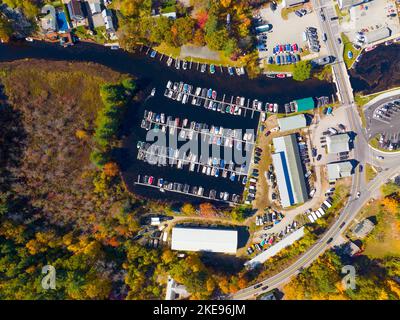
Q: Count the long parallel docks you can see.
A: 4